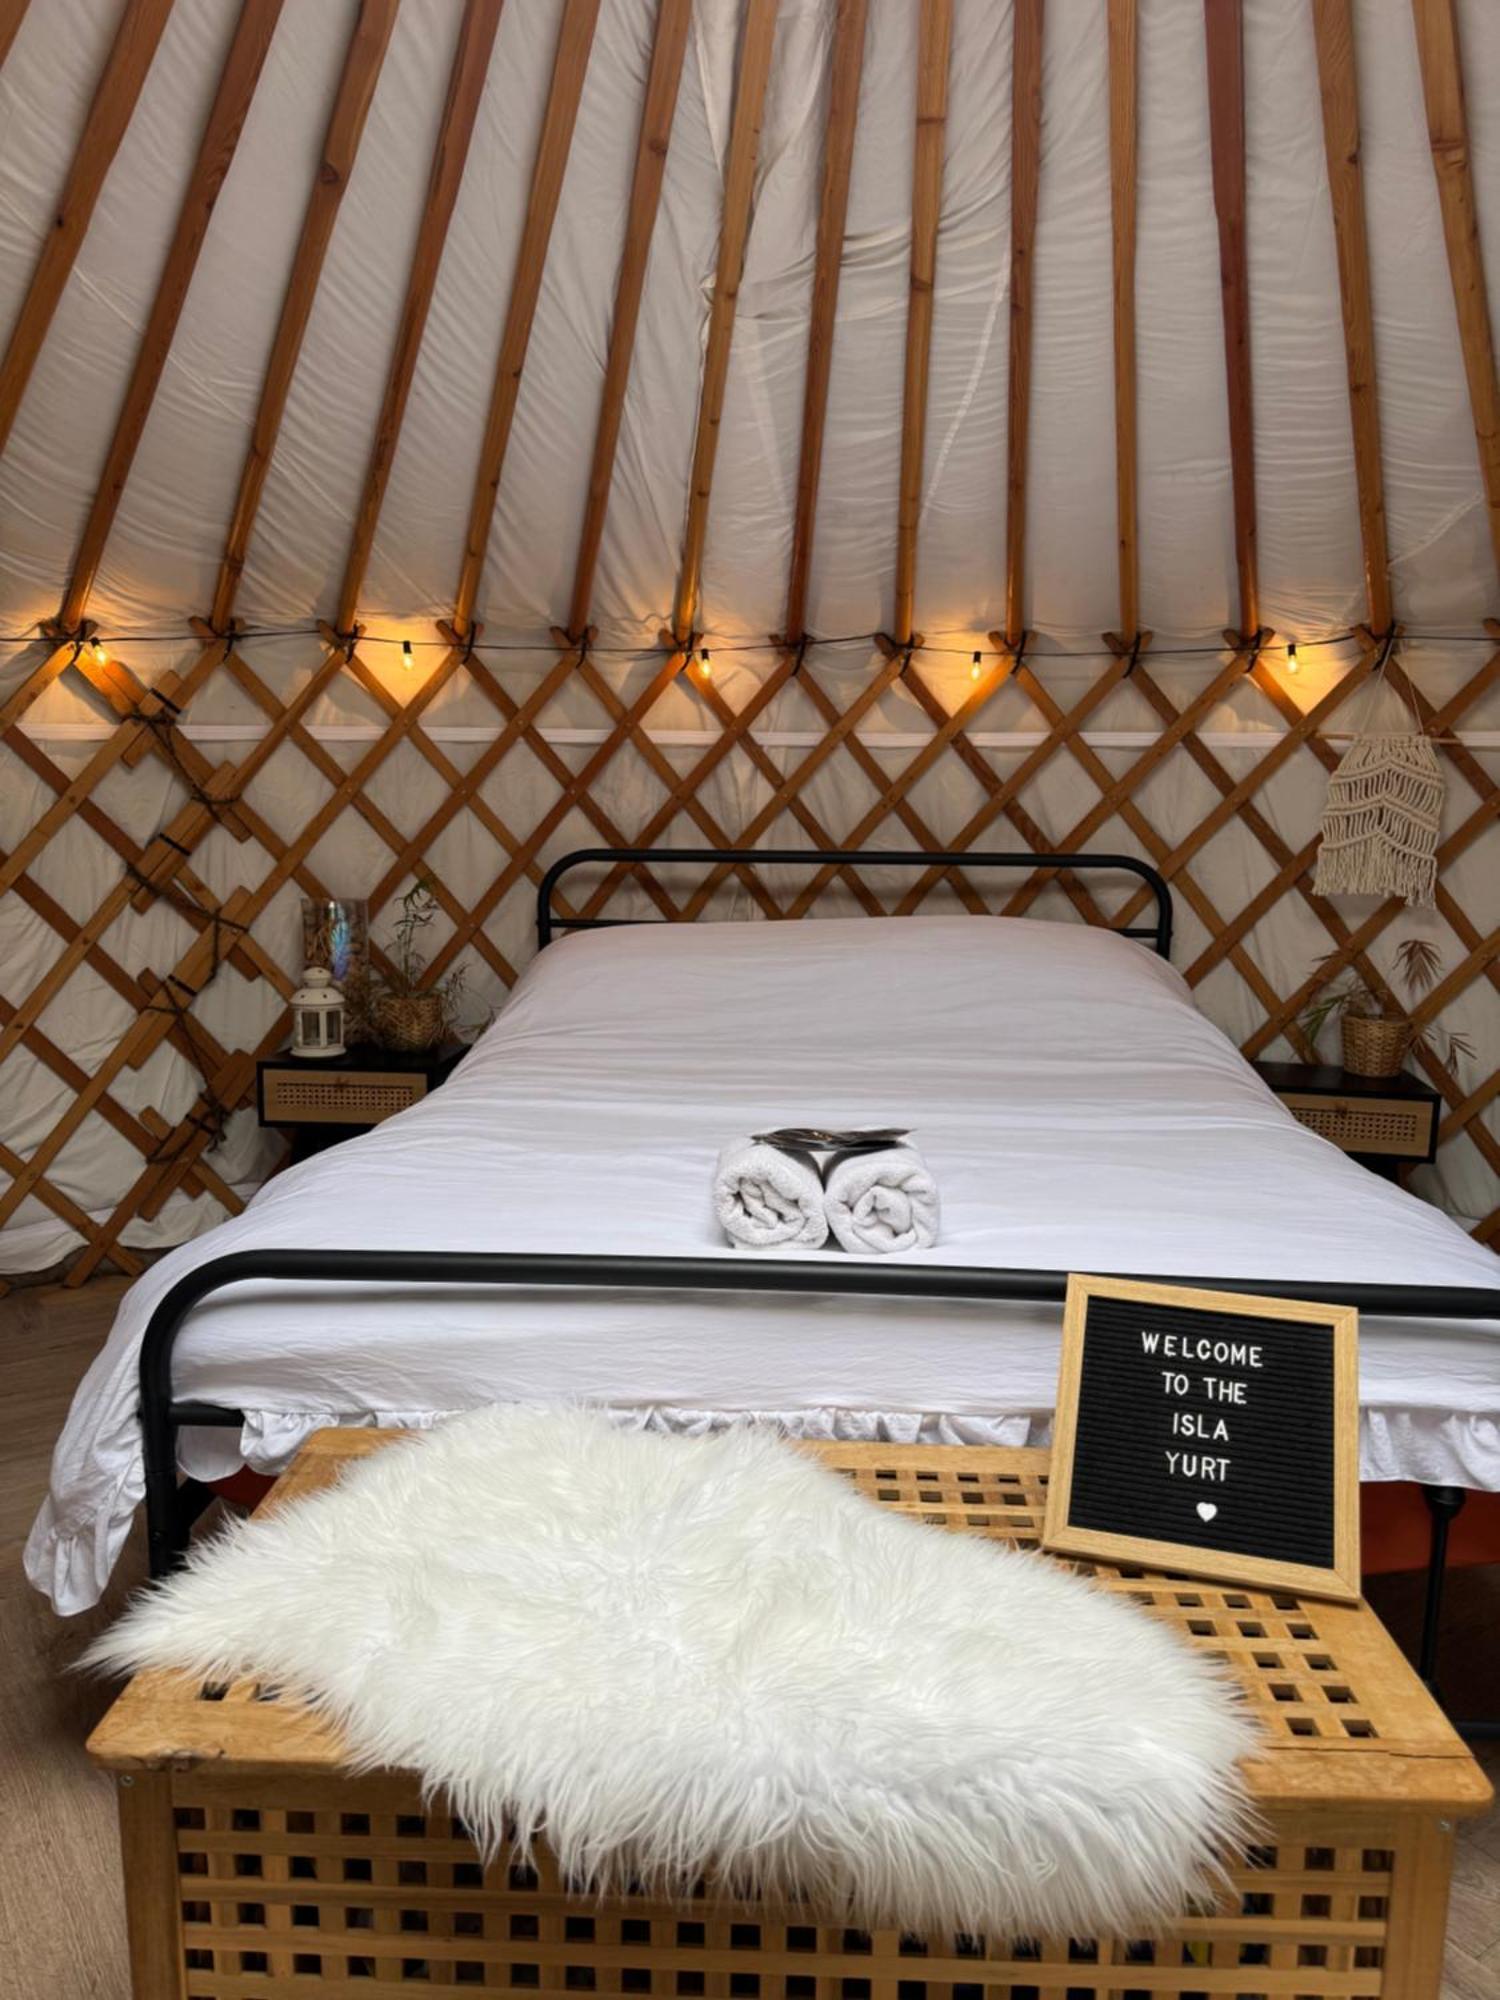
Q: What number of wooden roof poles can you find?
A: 15